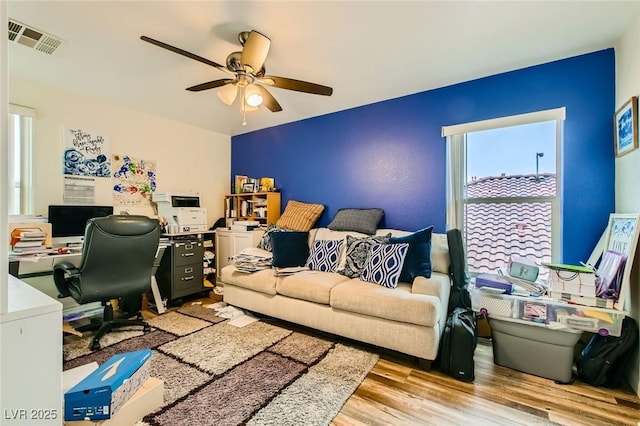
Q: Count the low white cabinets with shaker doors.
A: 1